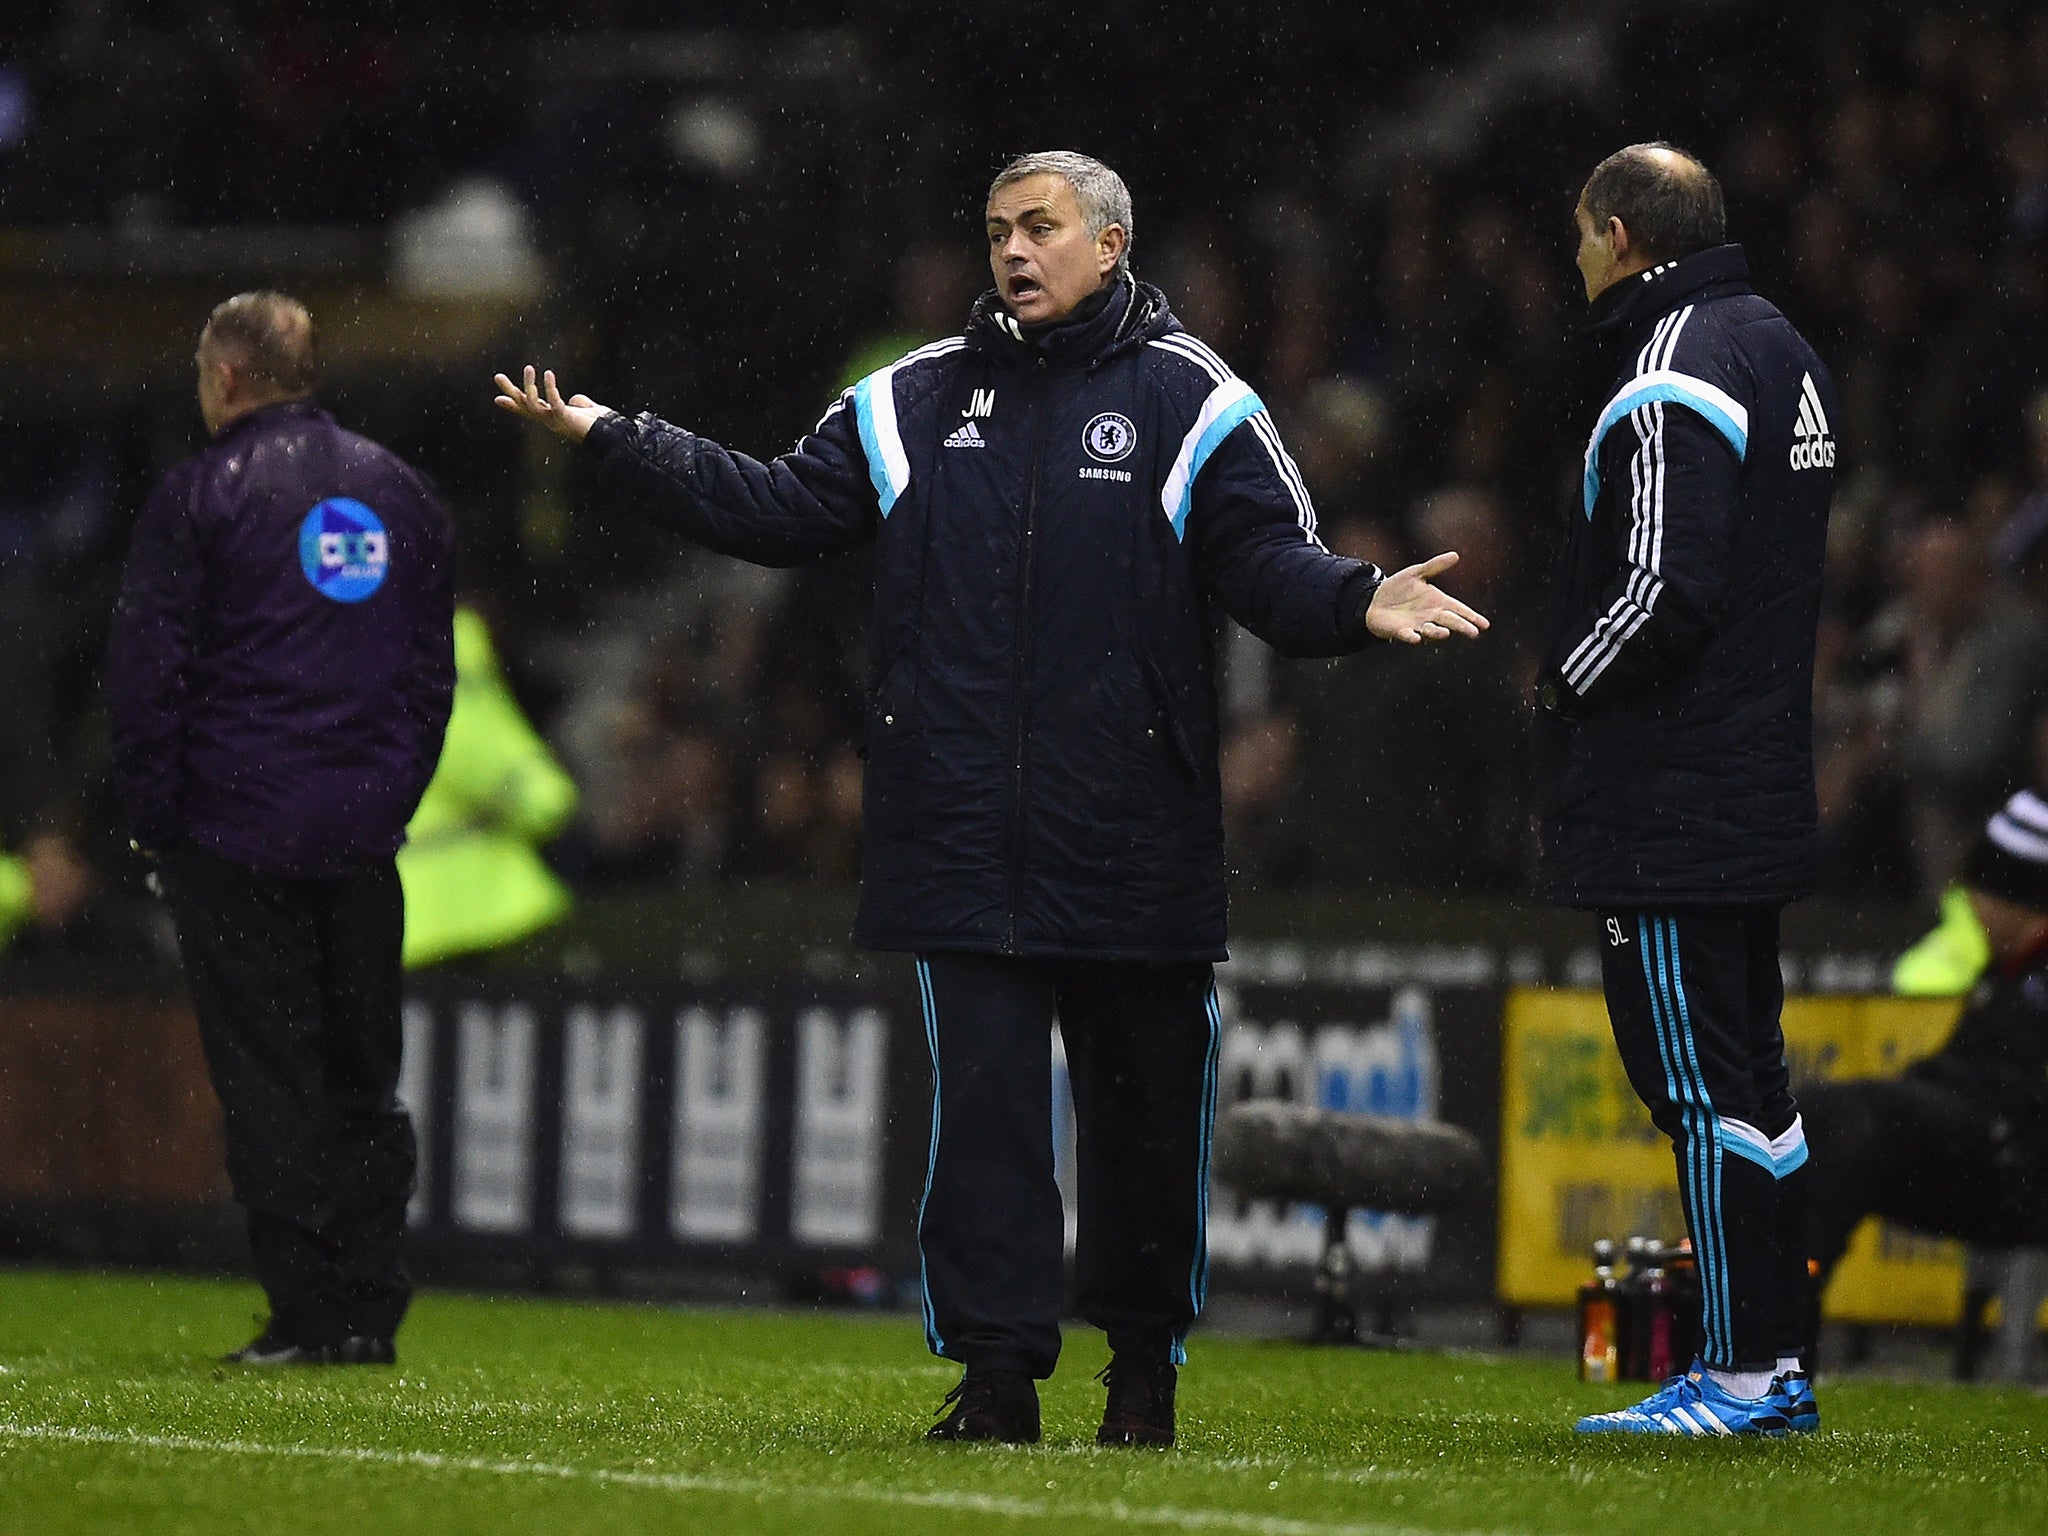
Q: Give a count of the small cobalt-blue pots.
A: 0